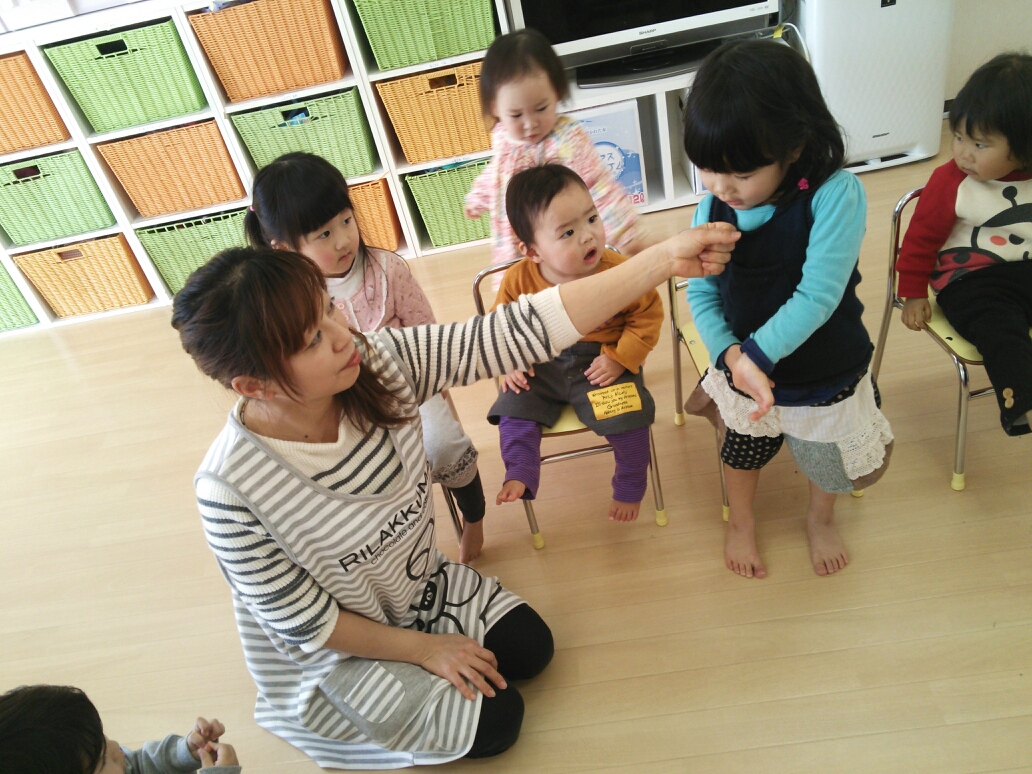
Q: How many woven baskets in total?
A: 13